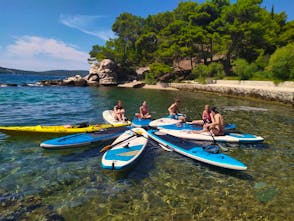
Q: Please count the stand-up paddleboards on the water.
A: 8